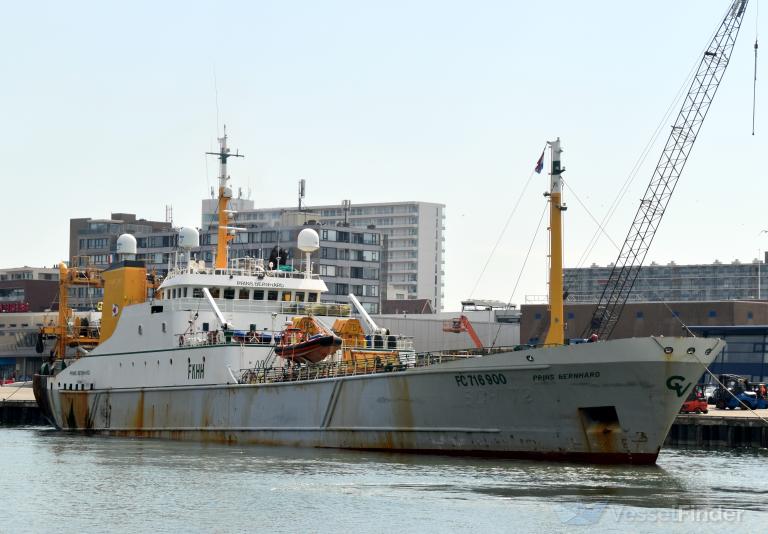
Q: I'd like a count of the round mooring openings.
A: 4